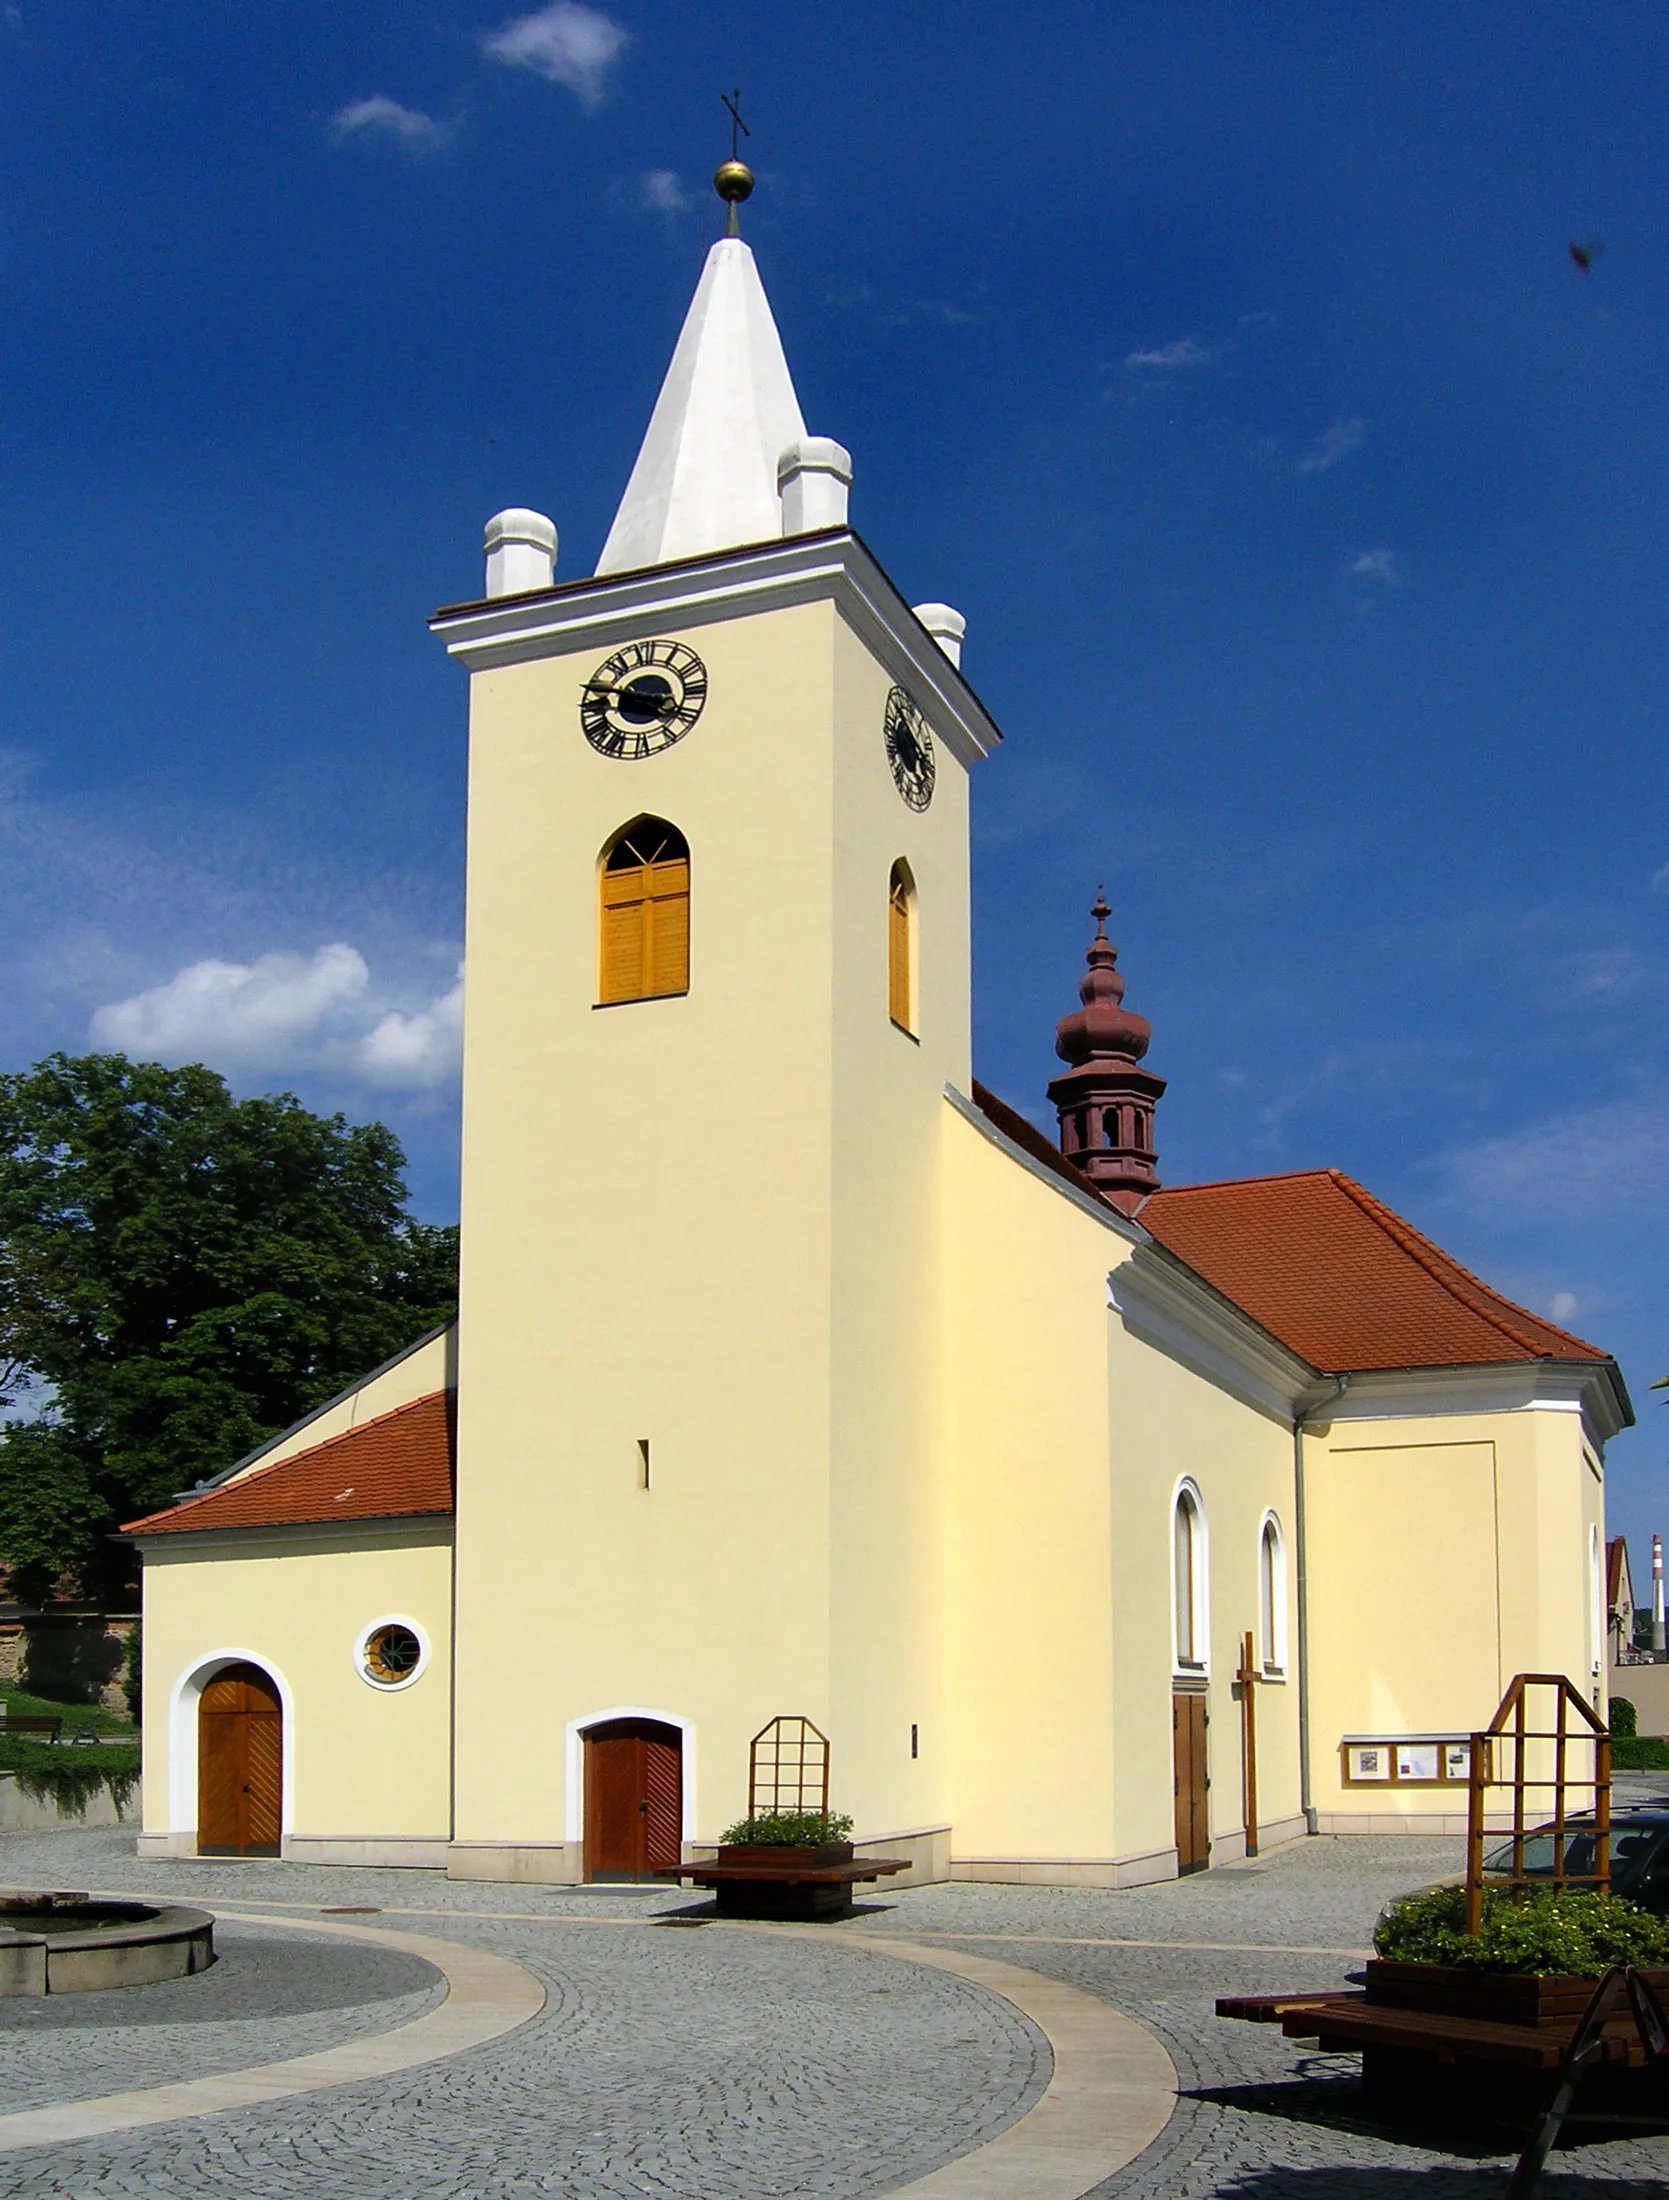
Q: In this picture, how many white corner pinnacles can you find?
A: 3